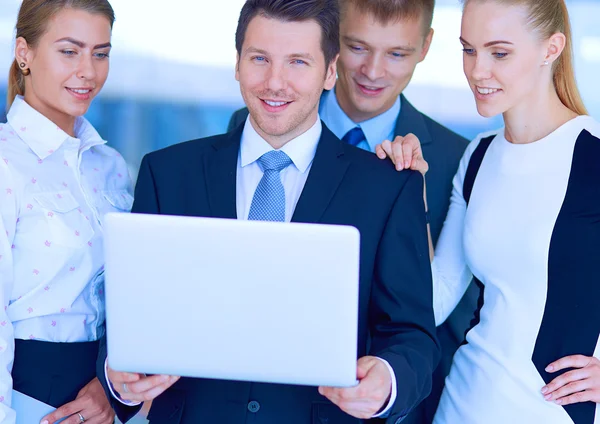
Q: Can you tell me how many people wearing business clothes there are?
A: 4